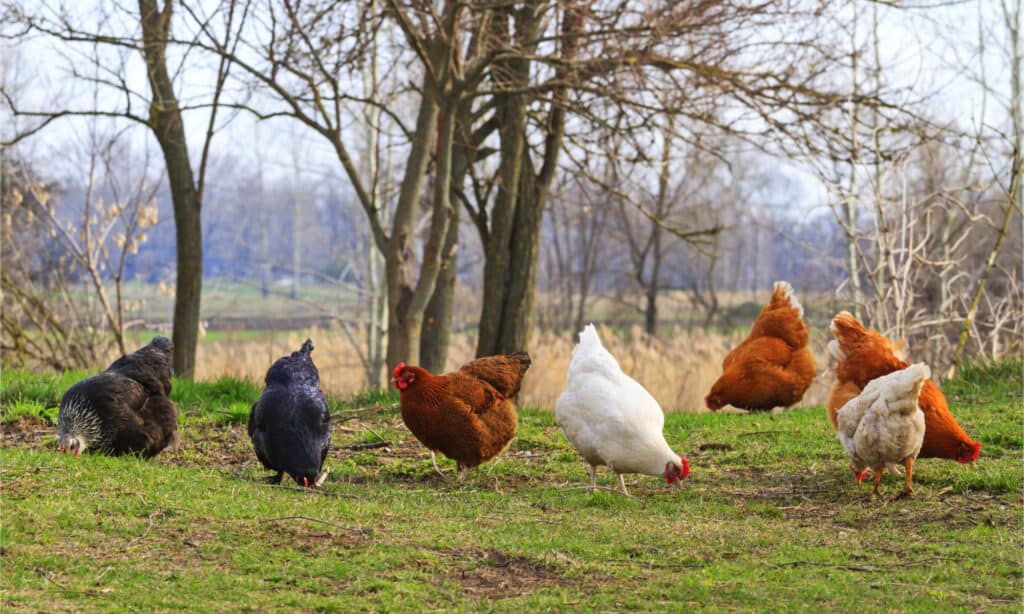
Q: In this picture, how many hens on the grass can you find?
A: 7